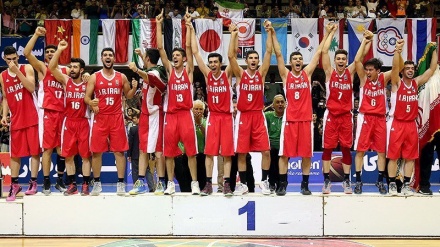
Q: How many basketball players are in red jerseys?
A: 12